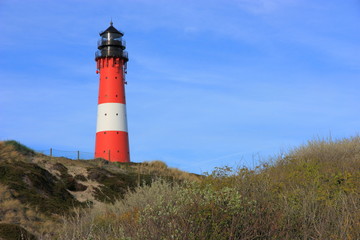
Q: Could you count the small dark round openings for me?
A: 10